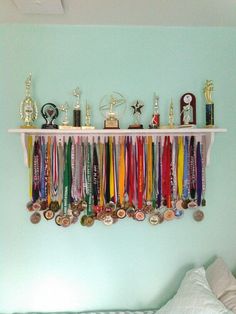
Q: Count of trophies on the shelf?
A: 11